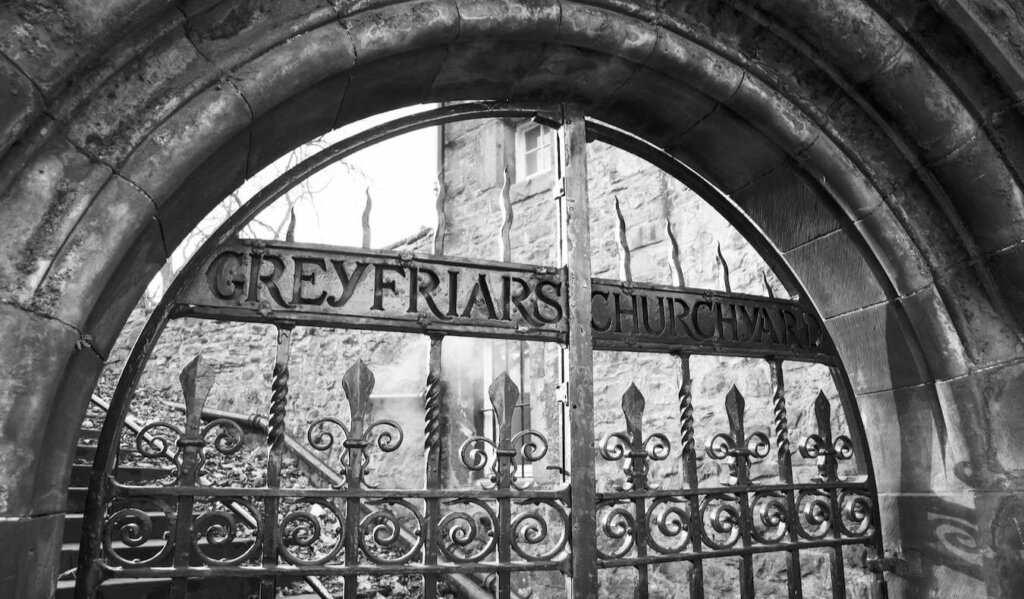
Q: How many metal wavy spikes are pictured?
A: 8